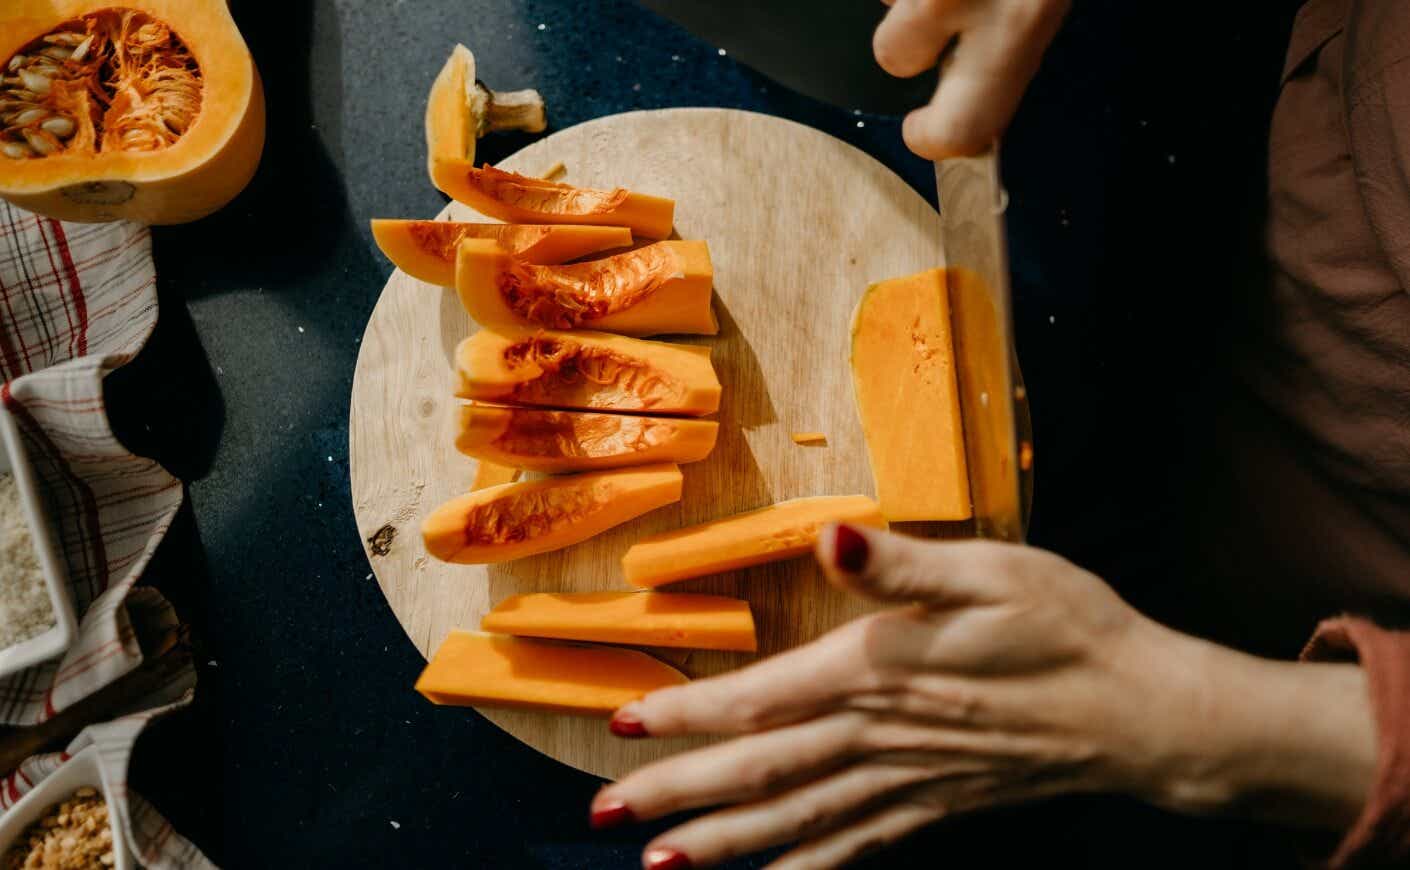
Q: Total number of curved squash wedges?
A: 6